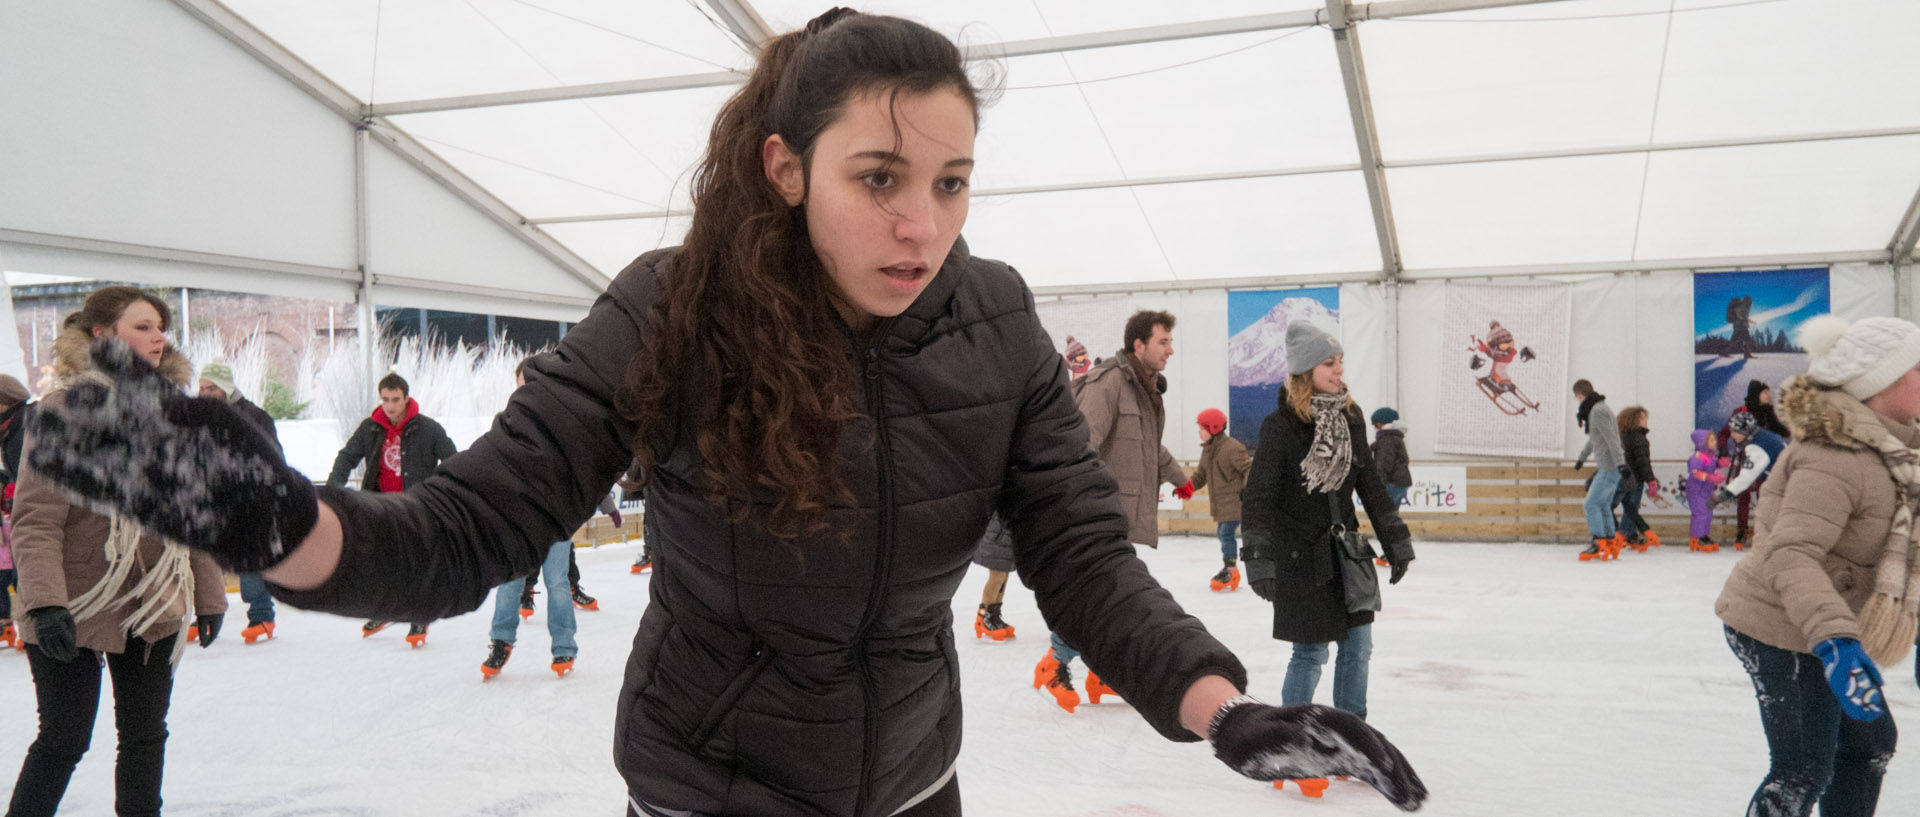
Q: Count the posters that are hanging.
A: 4